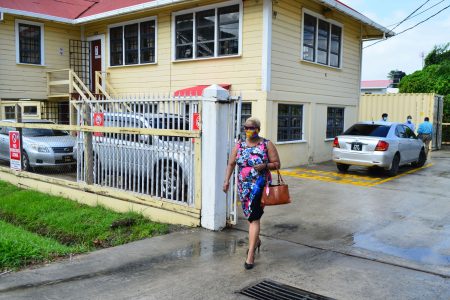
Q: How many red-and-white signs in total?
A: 3